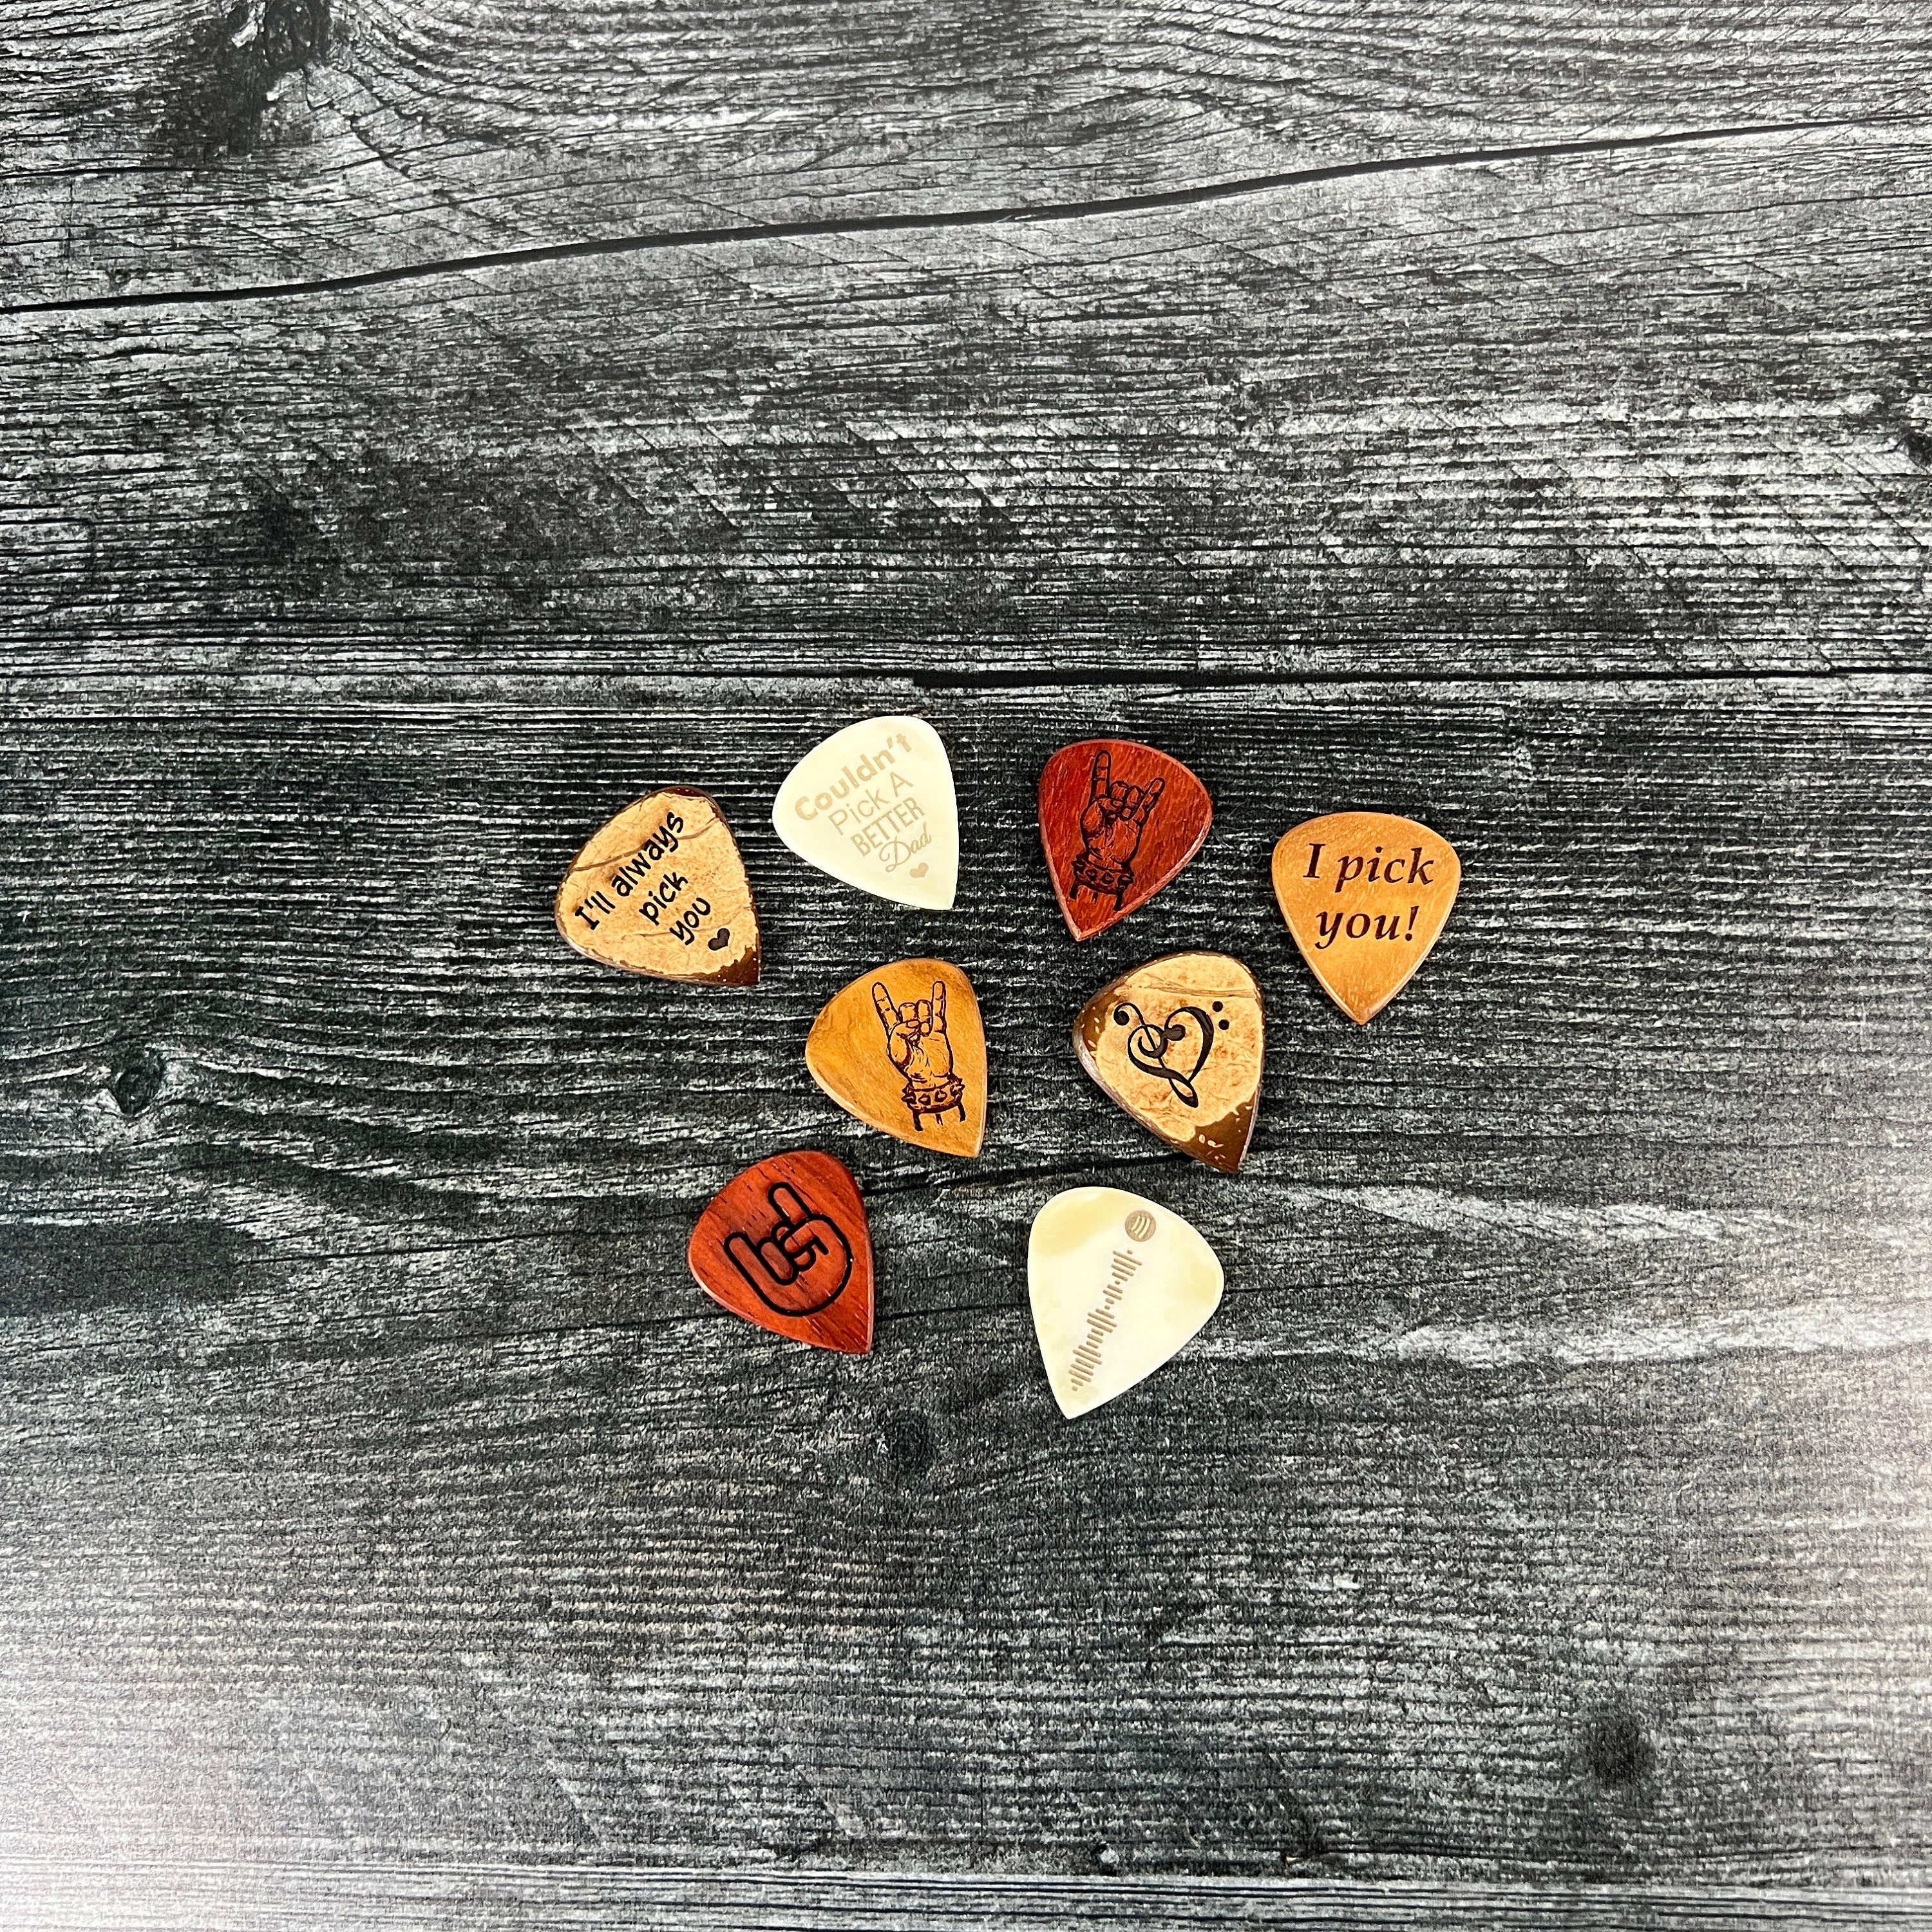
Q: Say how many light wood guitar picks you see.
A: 4